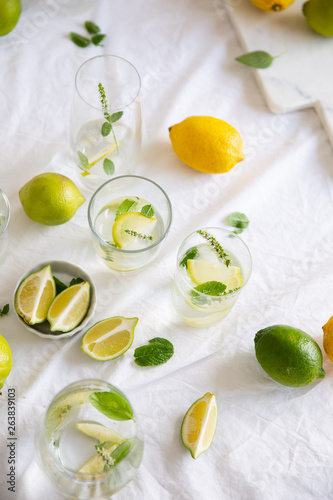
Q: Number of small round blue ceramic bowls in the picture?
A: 0